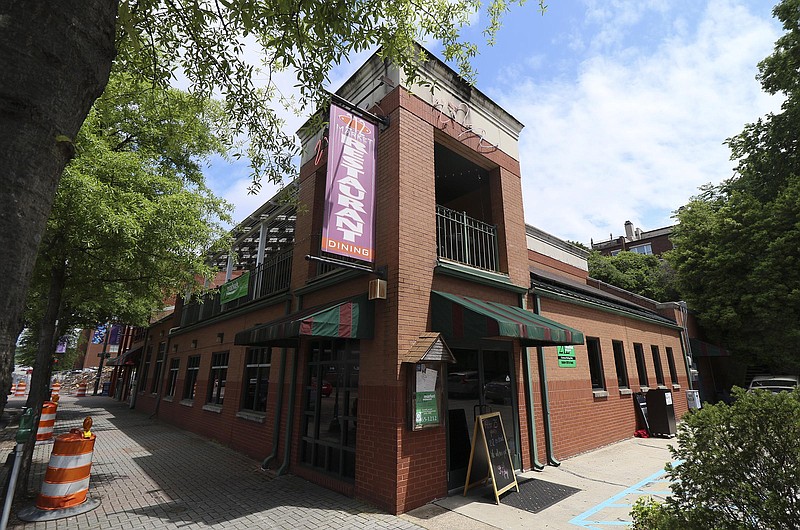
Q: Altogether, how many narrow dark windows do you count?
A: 5